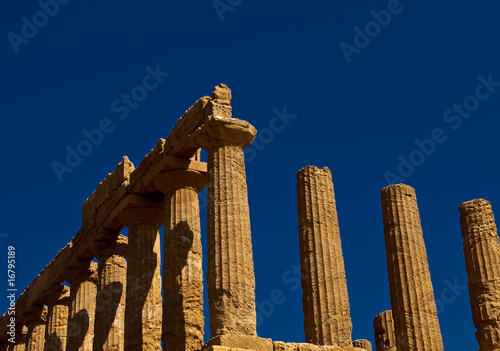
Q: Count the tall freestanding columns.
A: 3